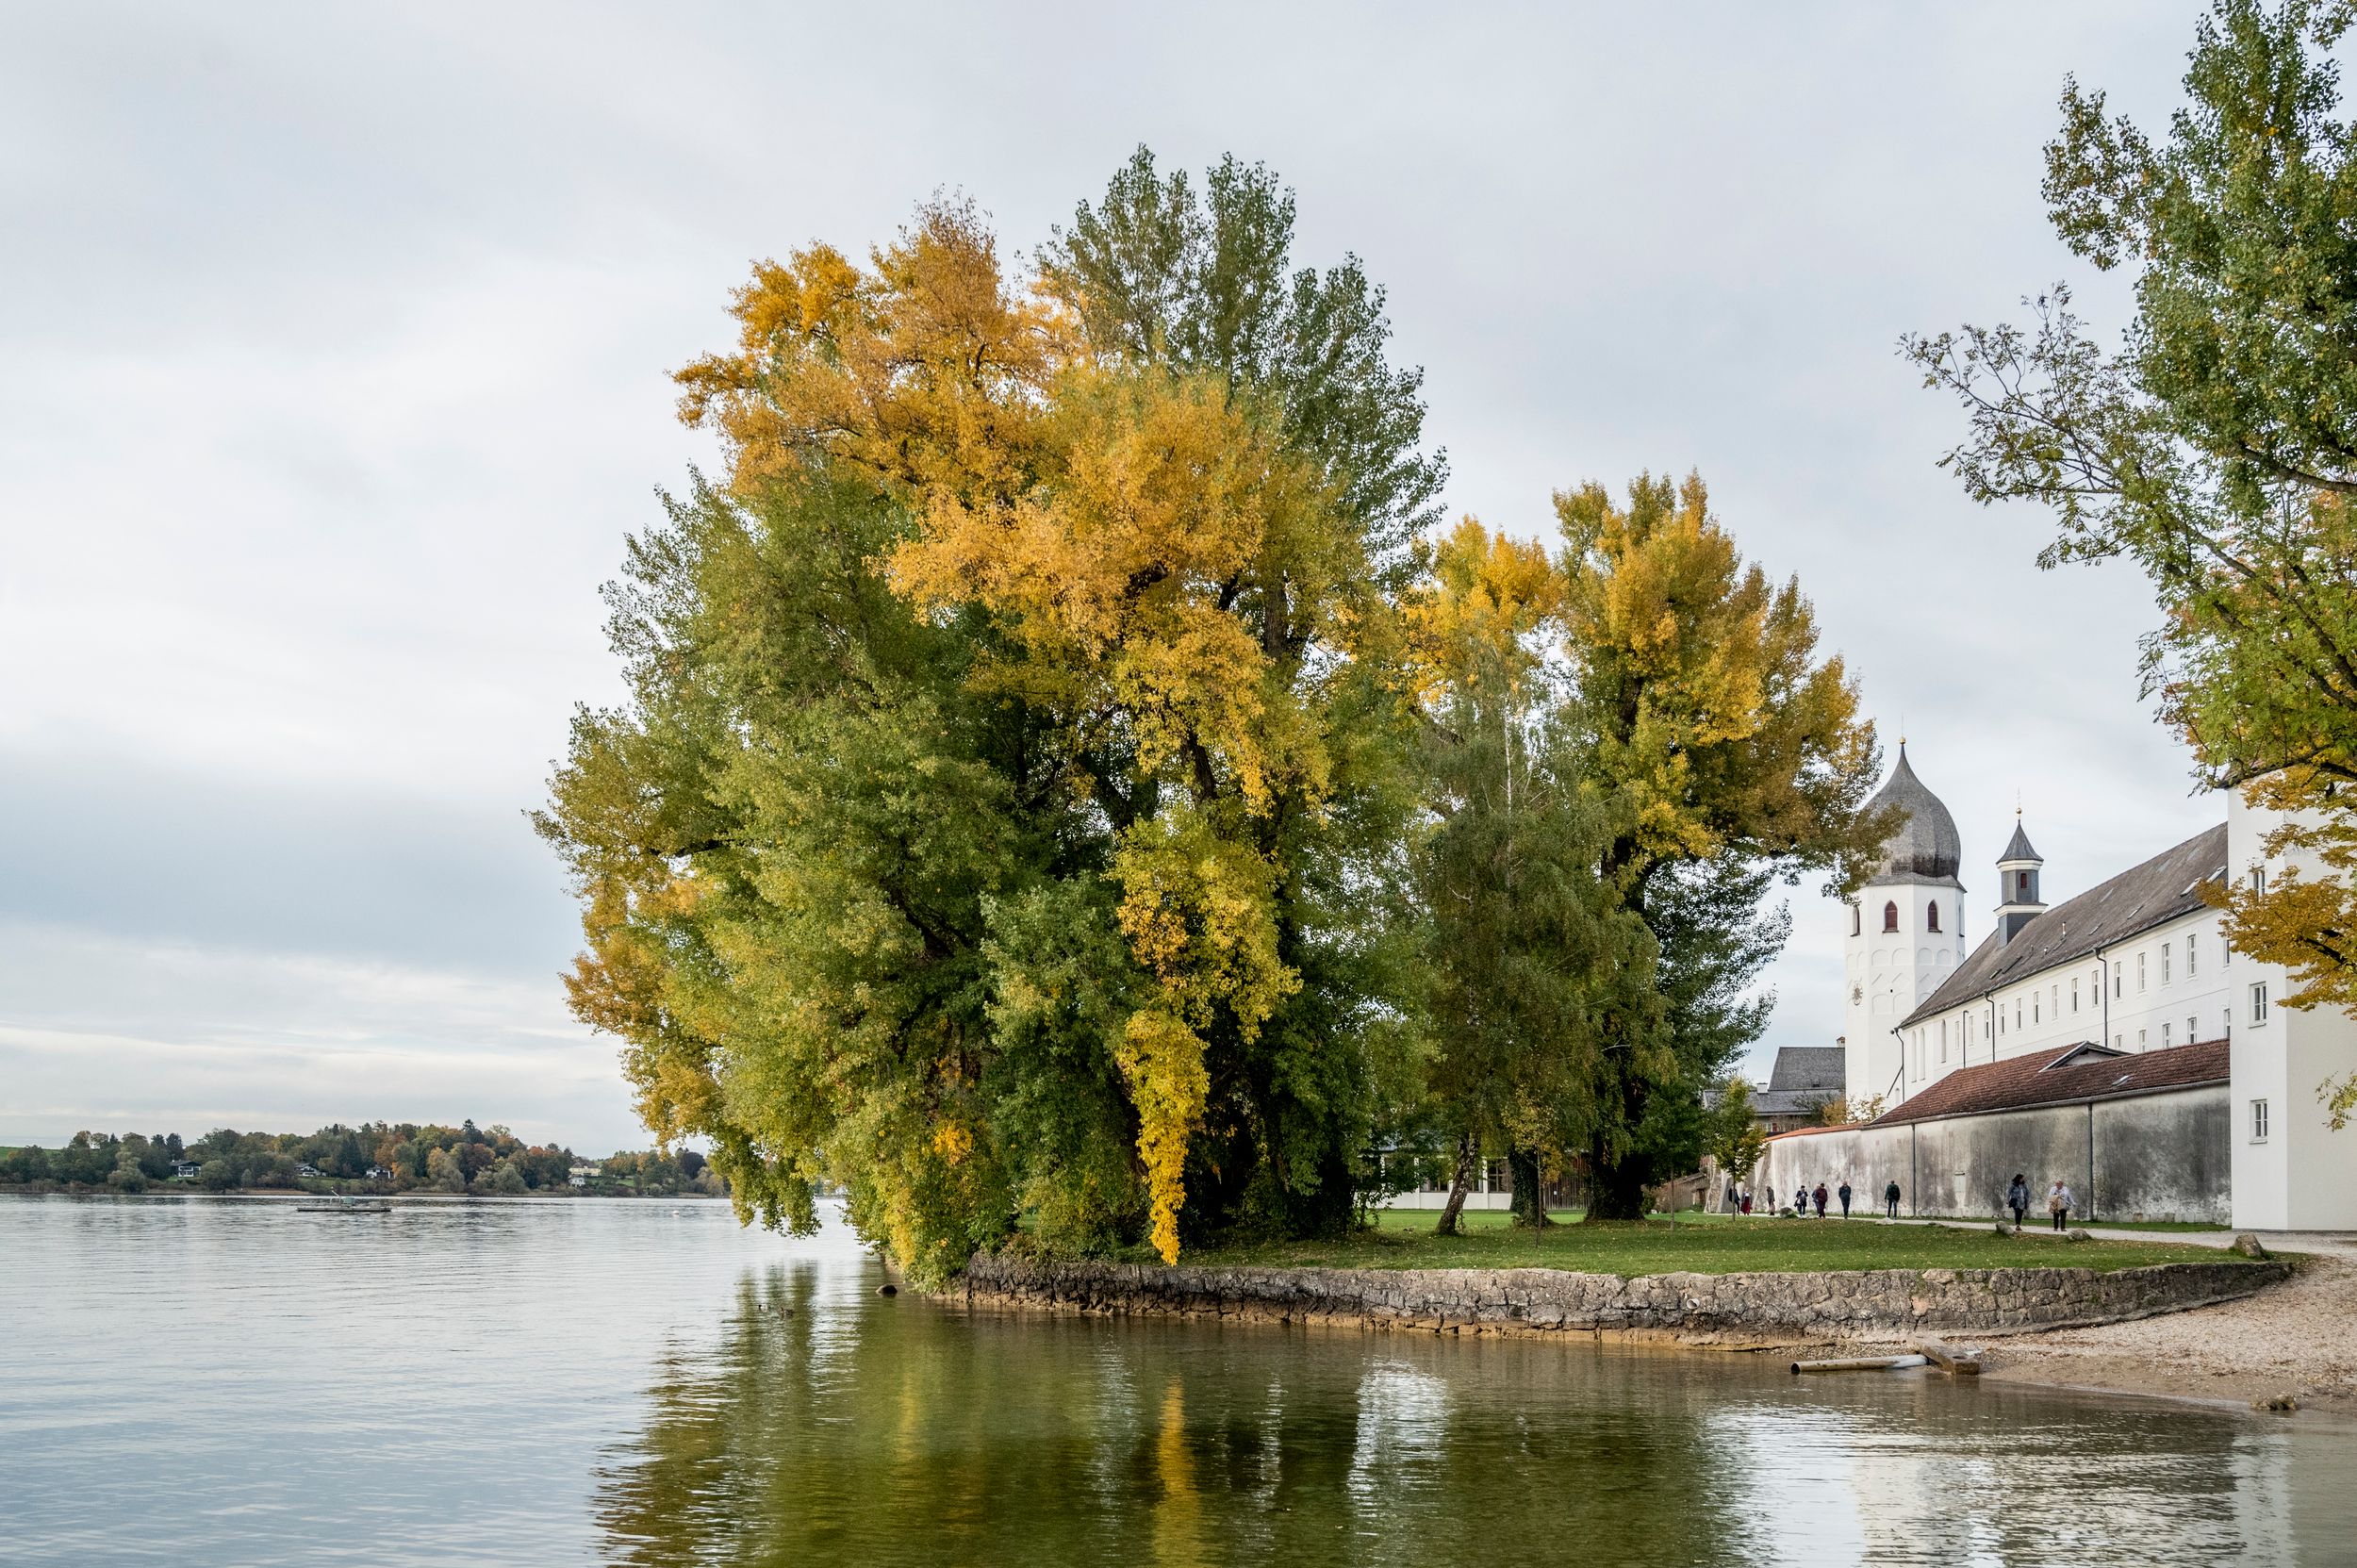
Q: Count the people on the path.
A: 10